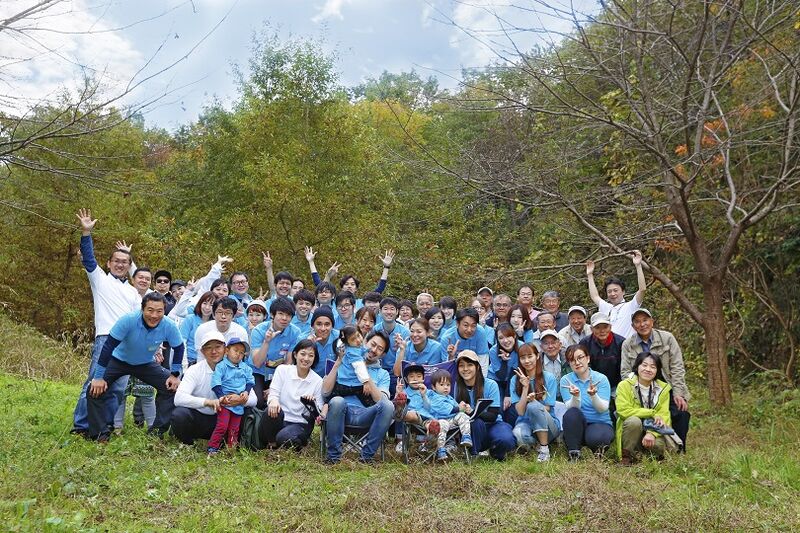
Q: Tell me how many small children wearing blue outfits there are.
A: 4